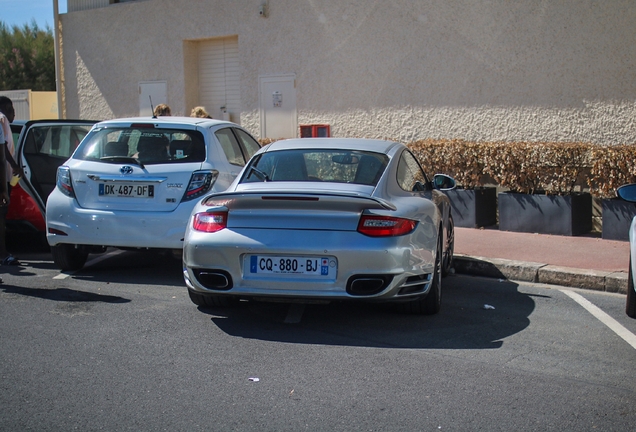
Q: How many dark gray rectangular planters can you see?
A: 3